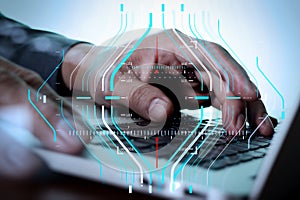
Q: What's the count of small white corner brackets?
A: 3